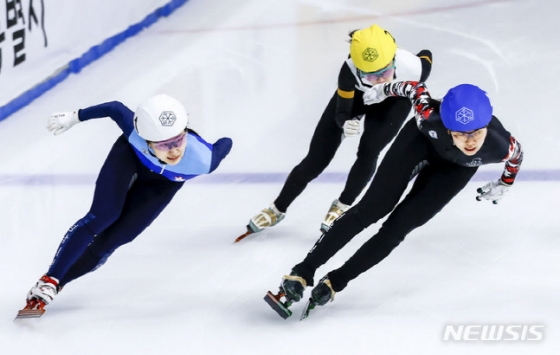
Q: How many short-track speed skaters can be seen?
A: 3